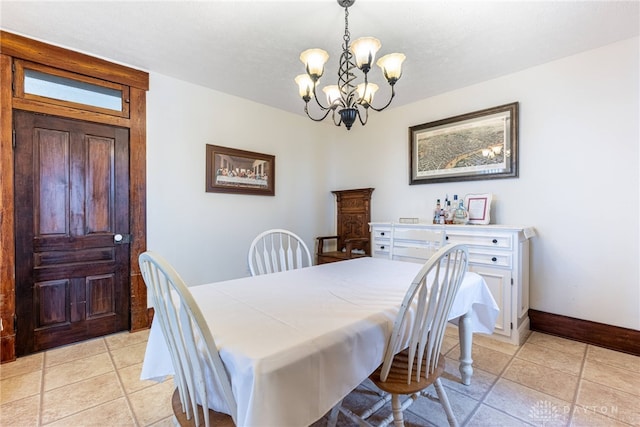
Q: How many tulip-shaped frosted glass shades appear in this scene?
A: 6